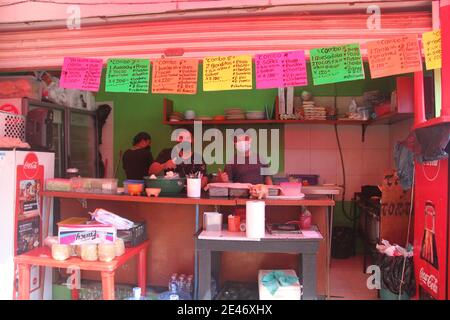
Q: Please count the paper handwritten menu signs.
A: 8